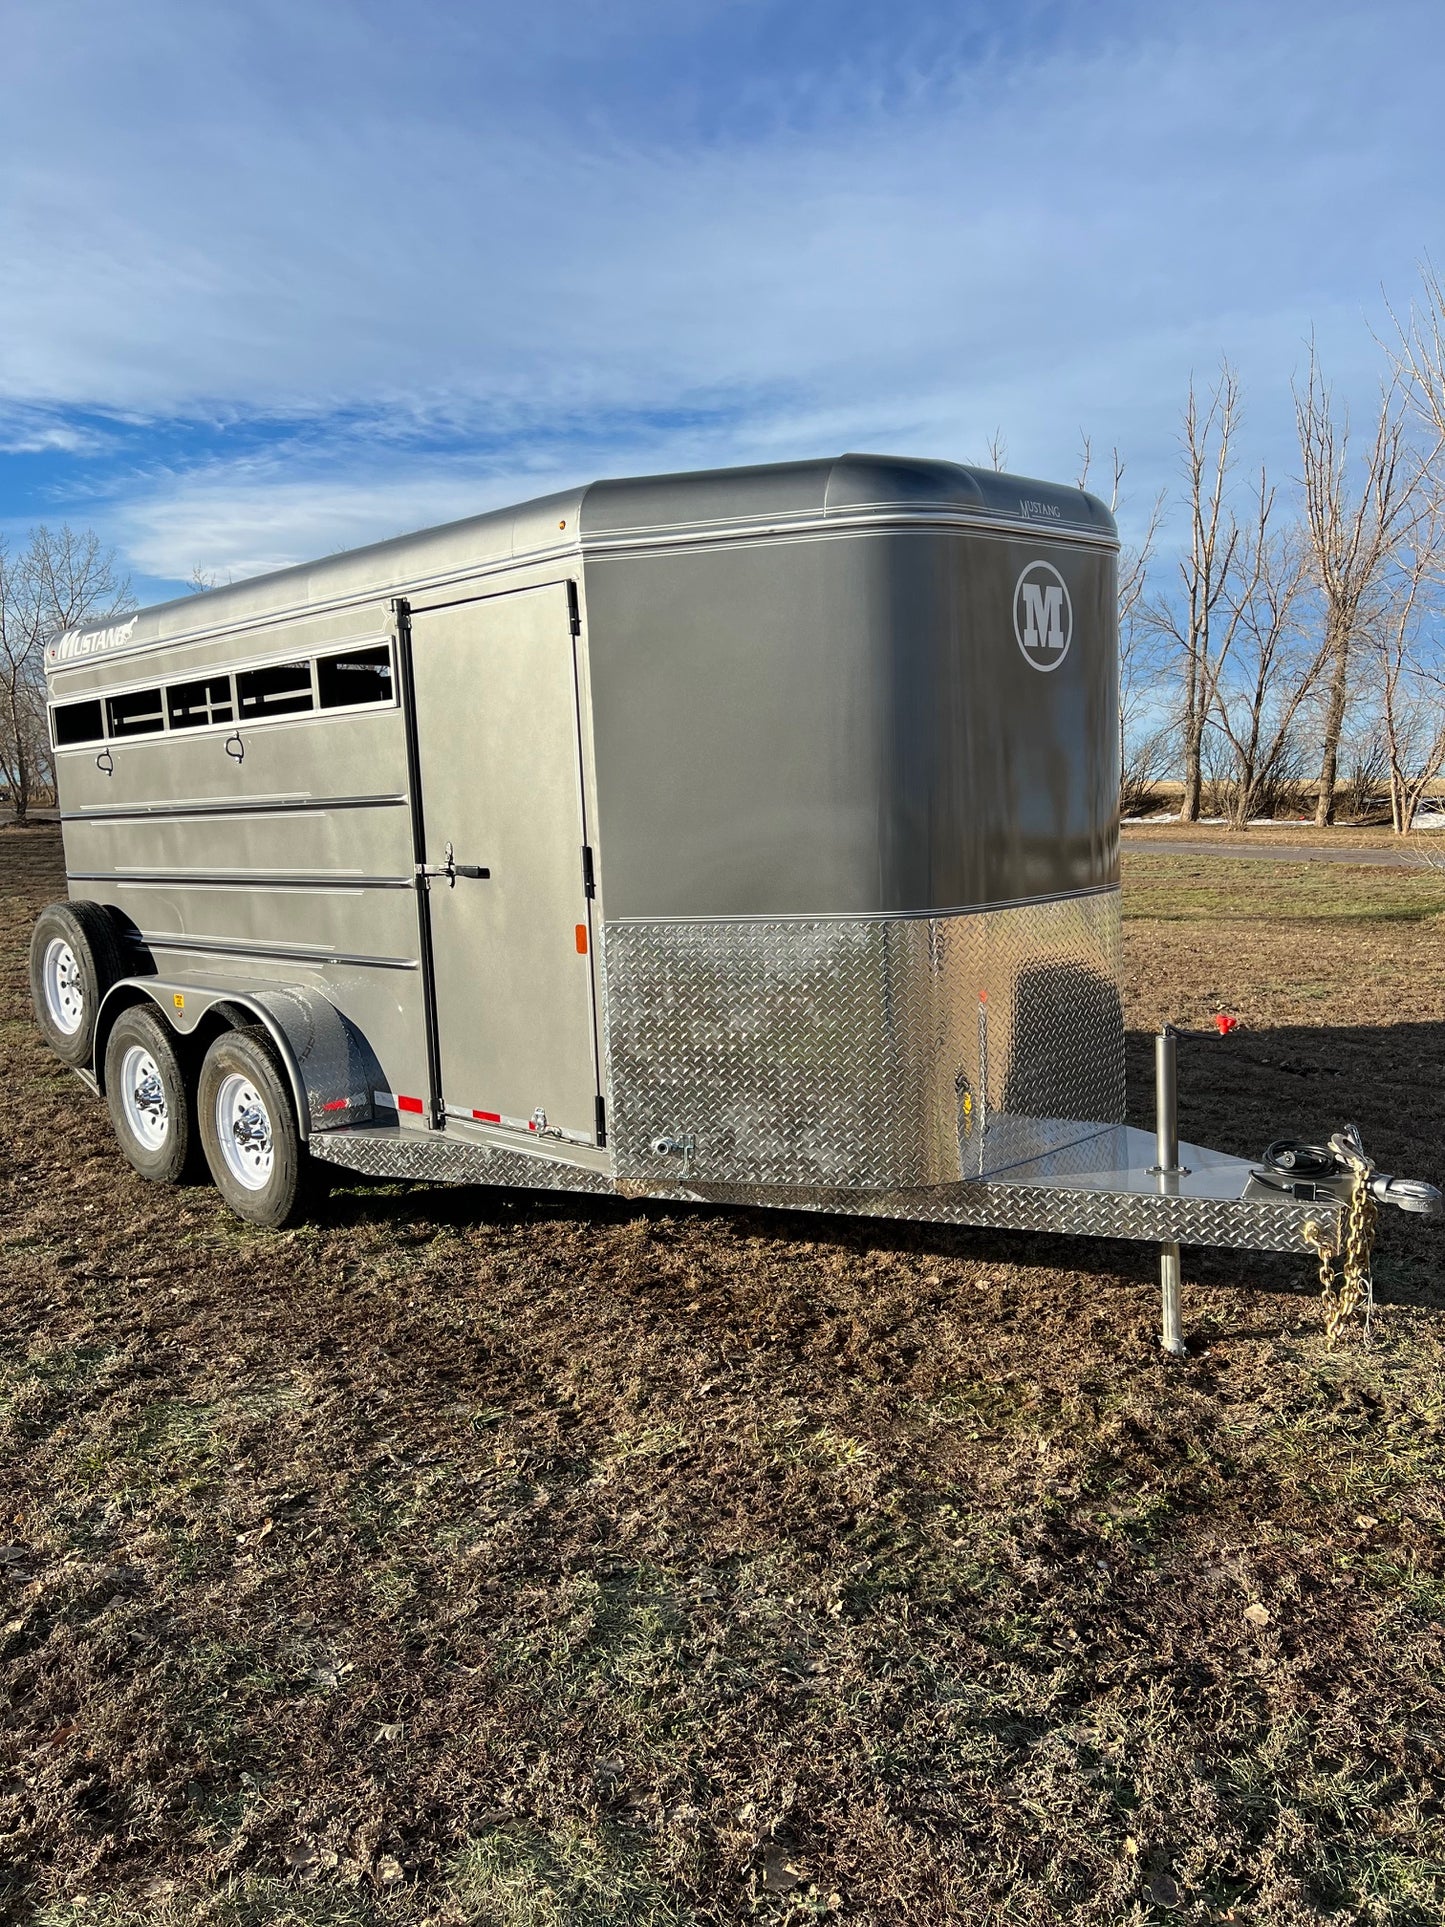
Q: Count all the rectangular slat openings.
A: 5